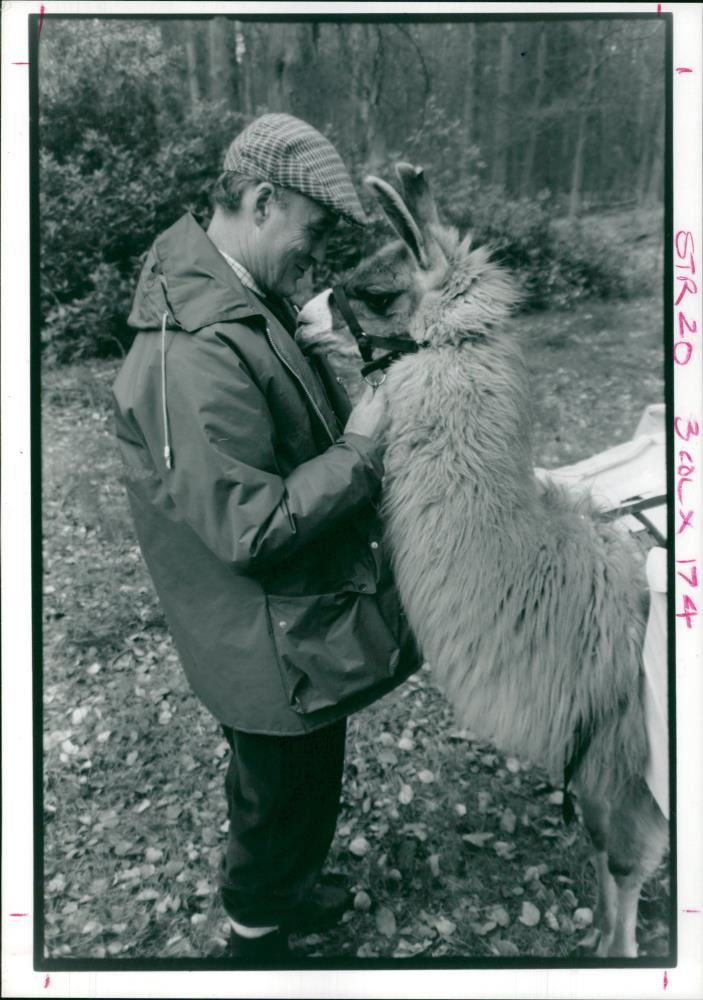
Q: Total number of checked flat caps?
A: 1